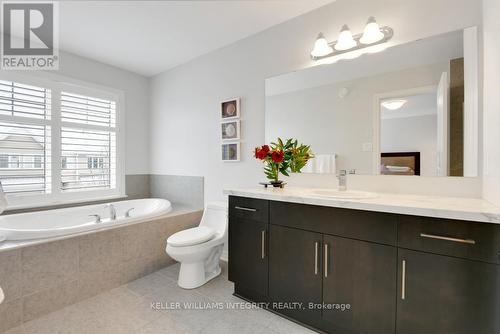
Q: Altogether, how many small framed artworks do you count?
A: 3